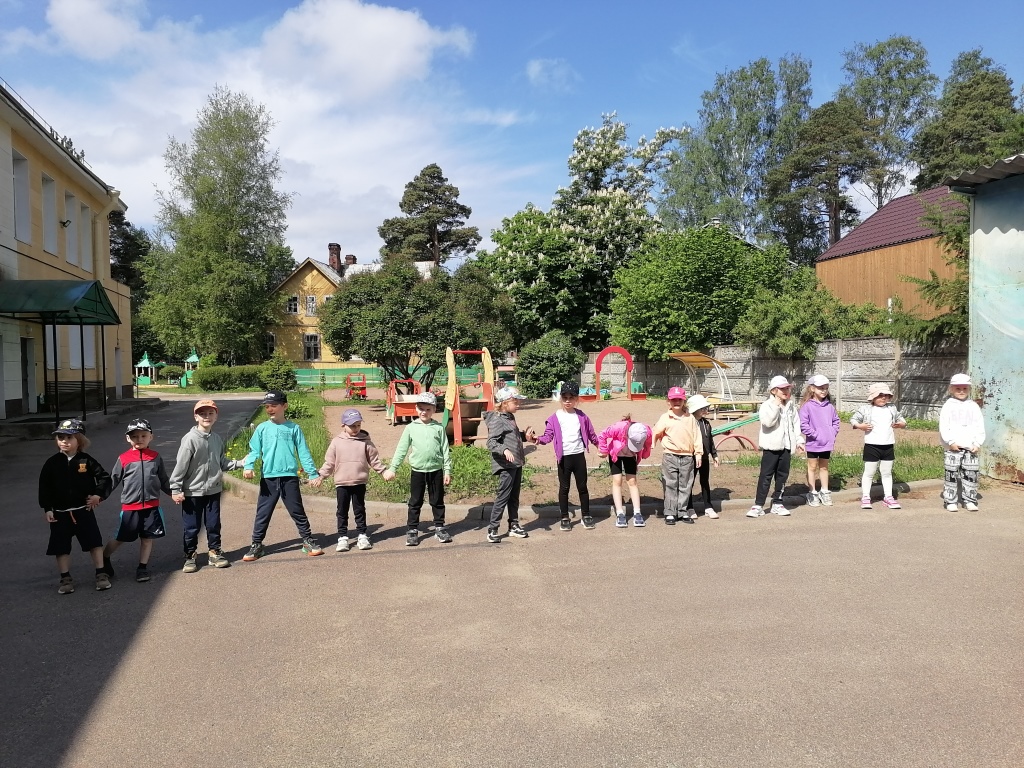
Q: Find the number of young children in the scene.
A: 15